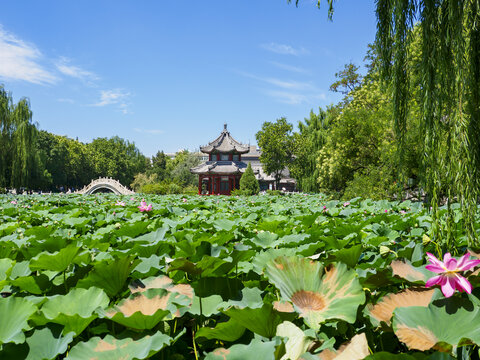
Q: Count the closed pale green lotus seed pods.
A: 2